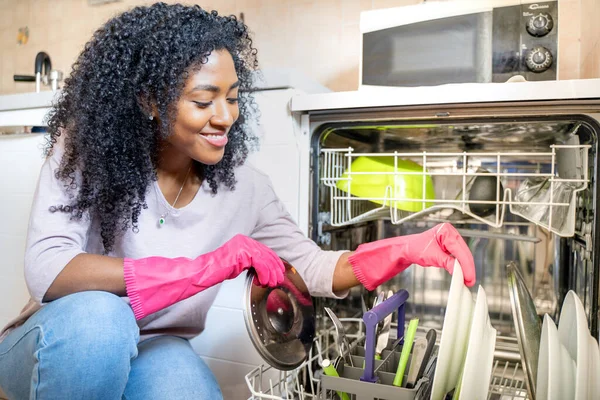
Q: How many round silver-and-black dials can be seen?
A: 2